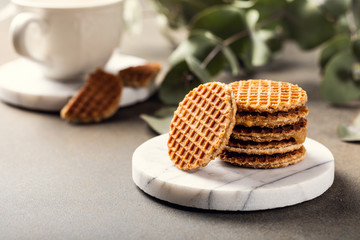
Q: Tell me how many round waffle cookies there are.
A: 6